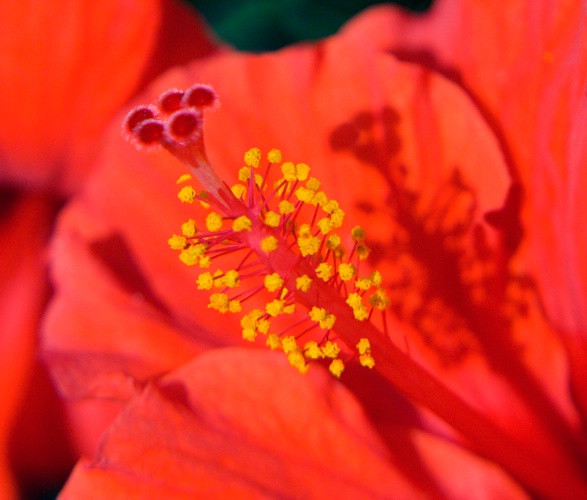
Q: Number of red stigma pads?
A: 5